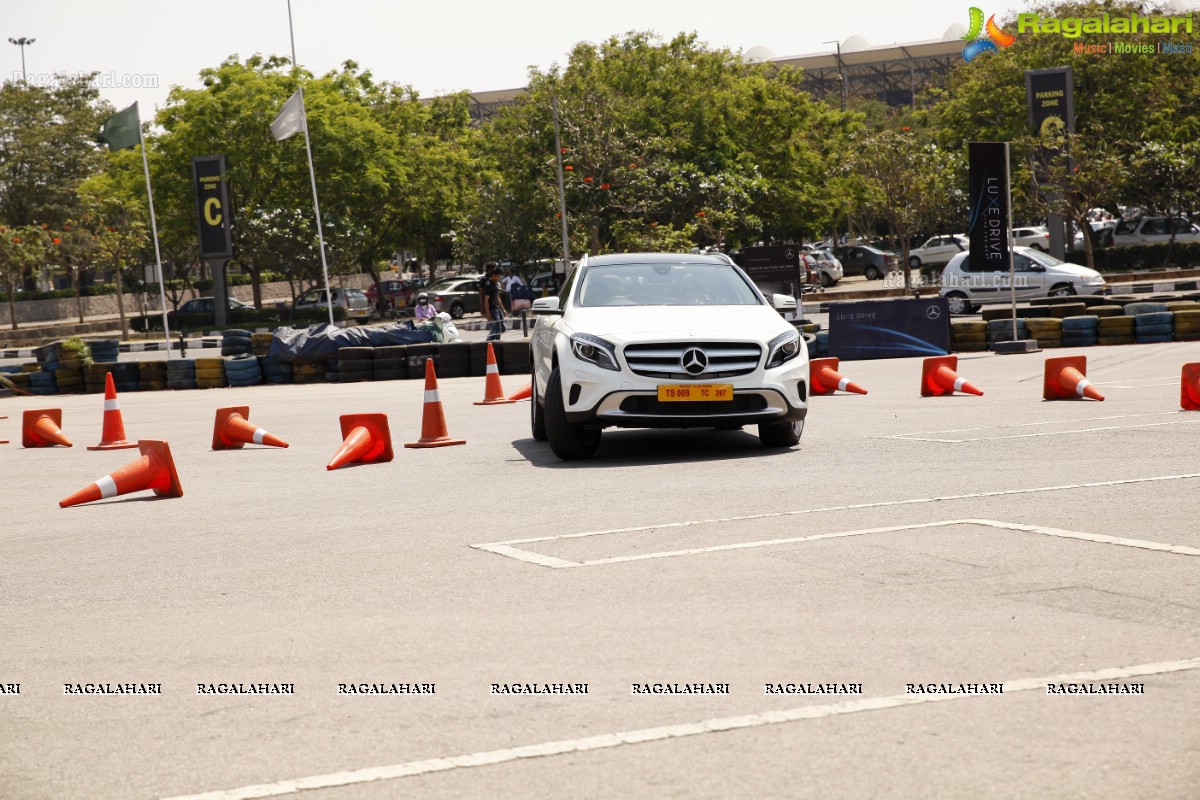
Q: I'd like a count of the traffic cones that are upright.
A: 3